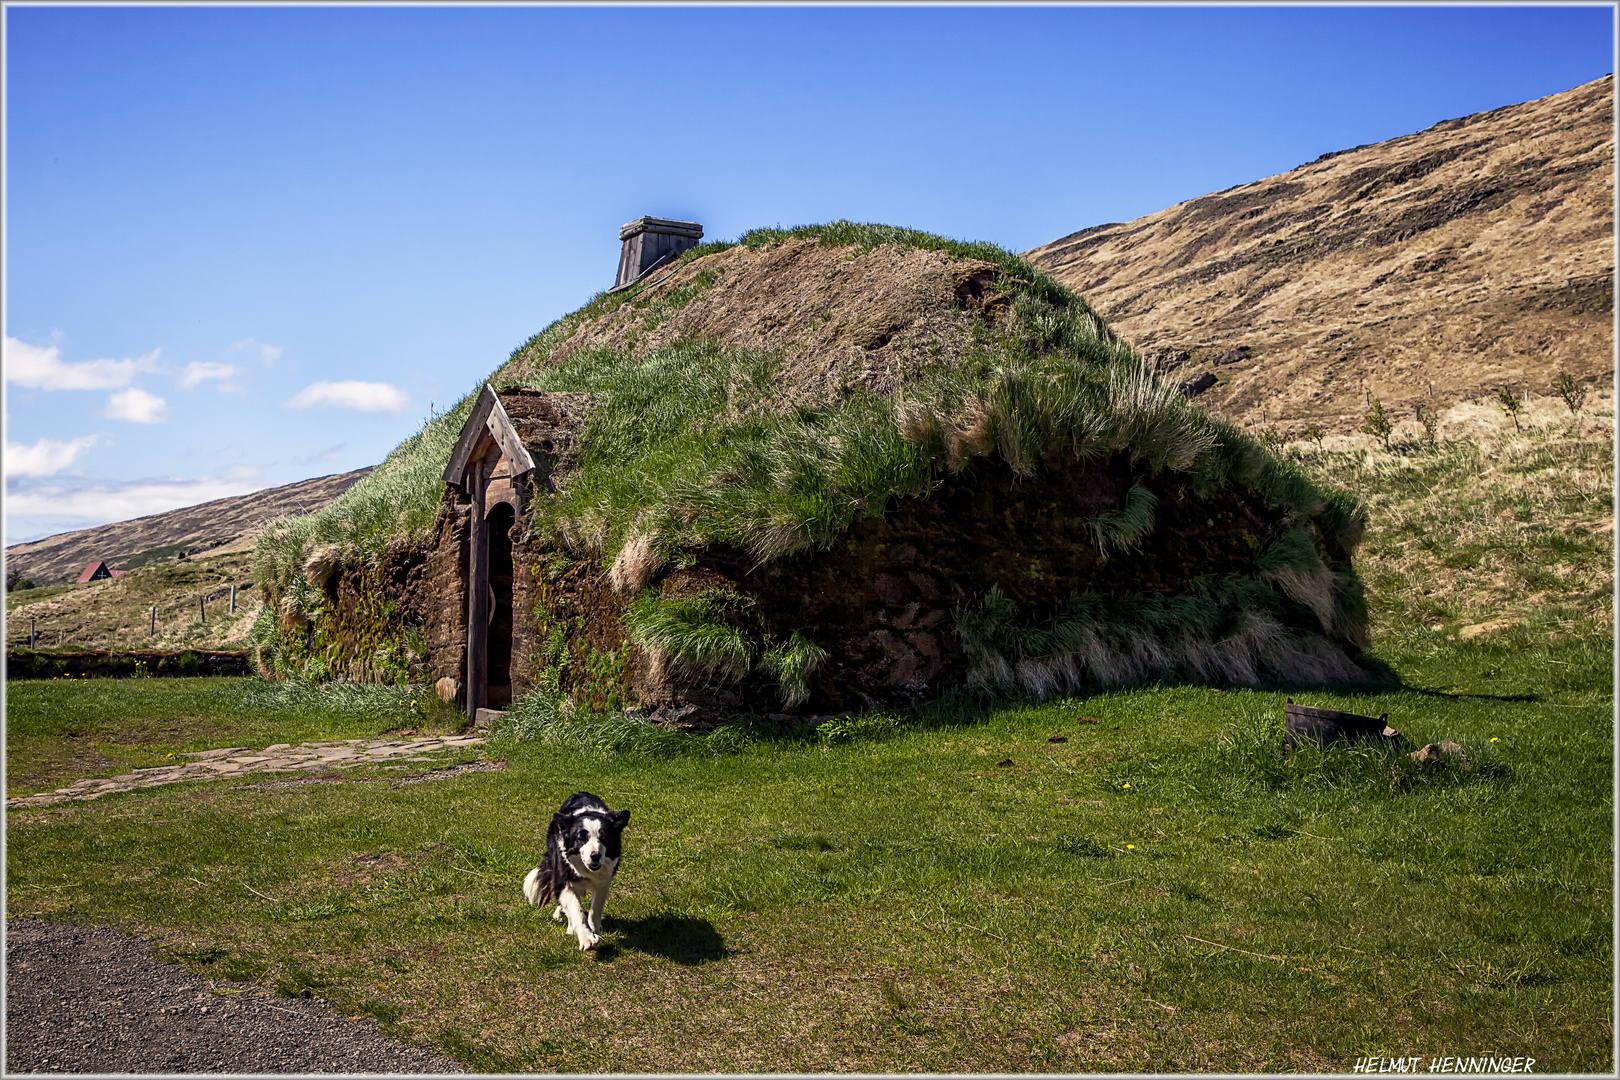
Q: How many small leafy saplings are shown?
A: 6